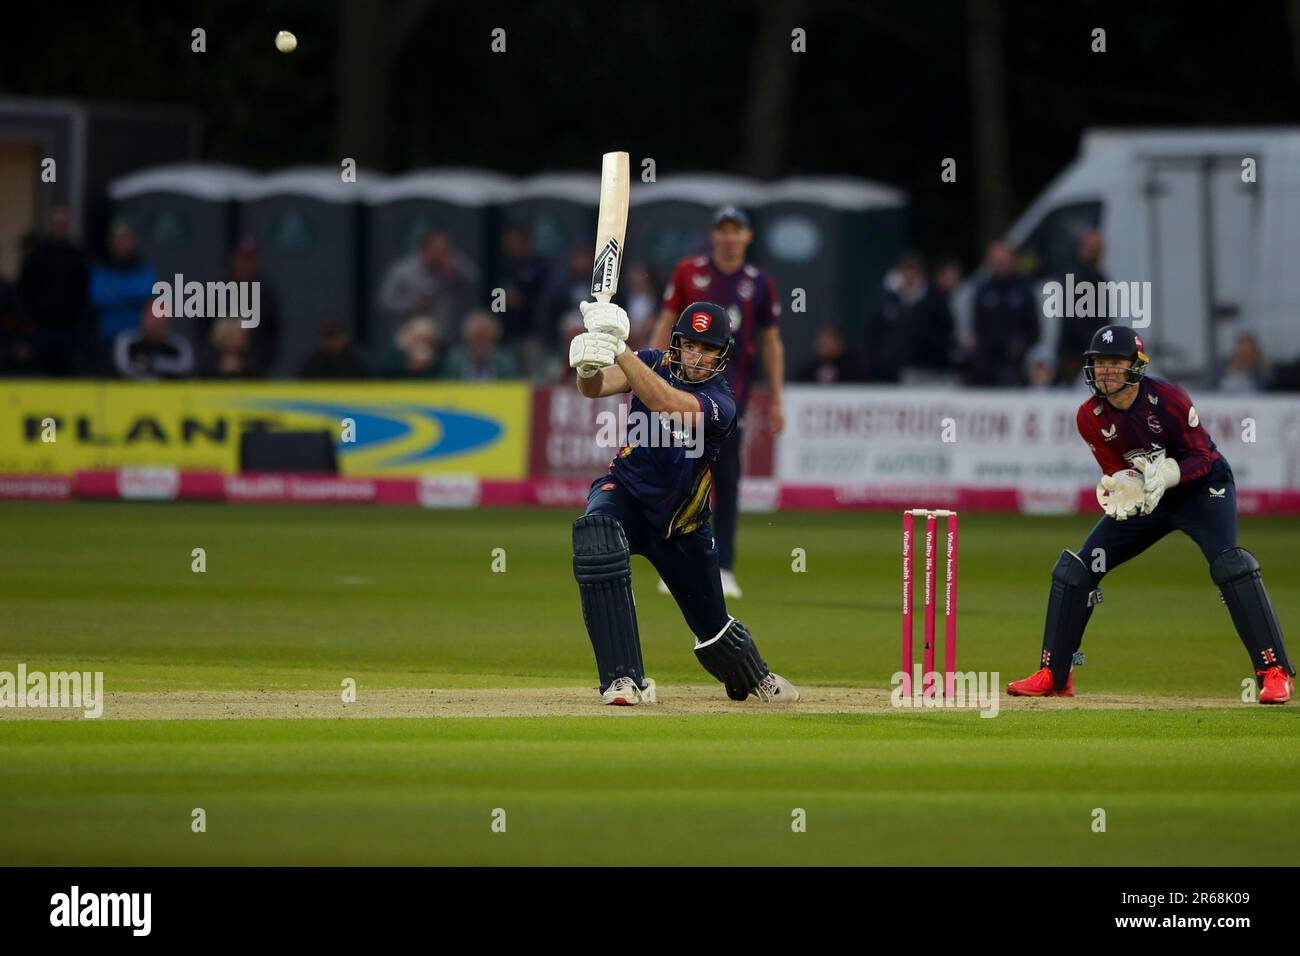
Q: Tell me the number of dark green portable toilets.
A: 6